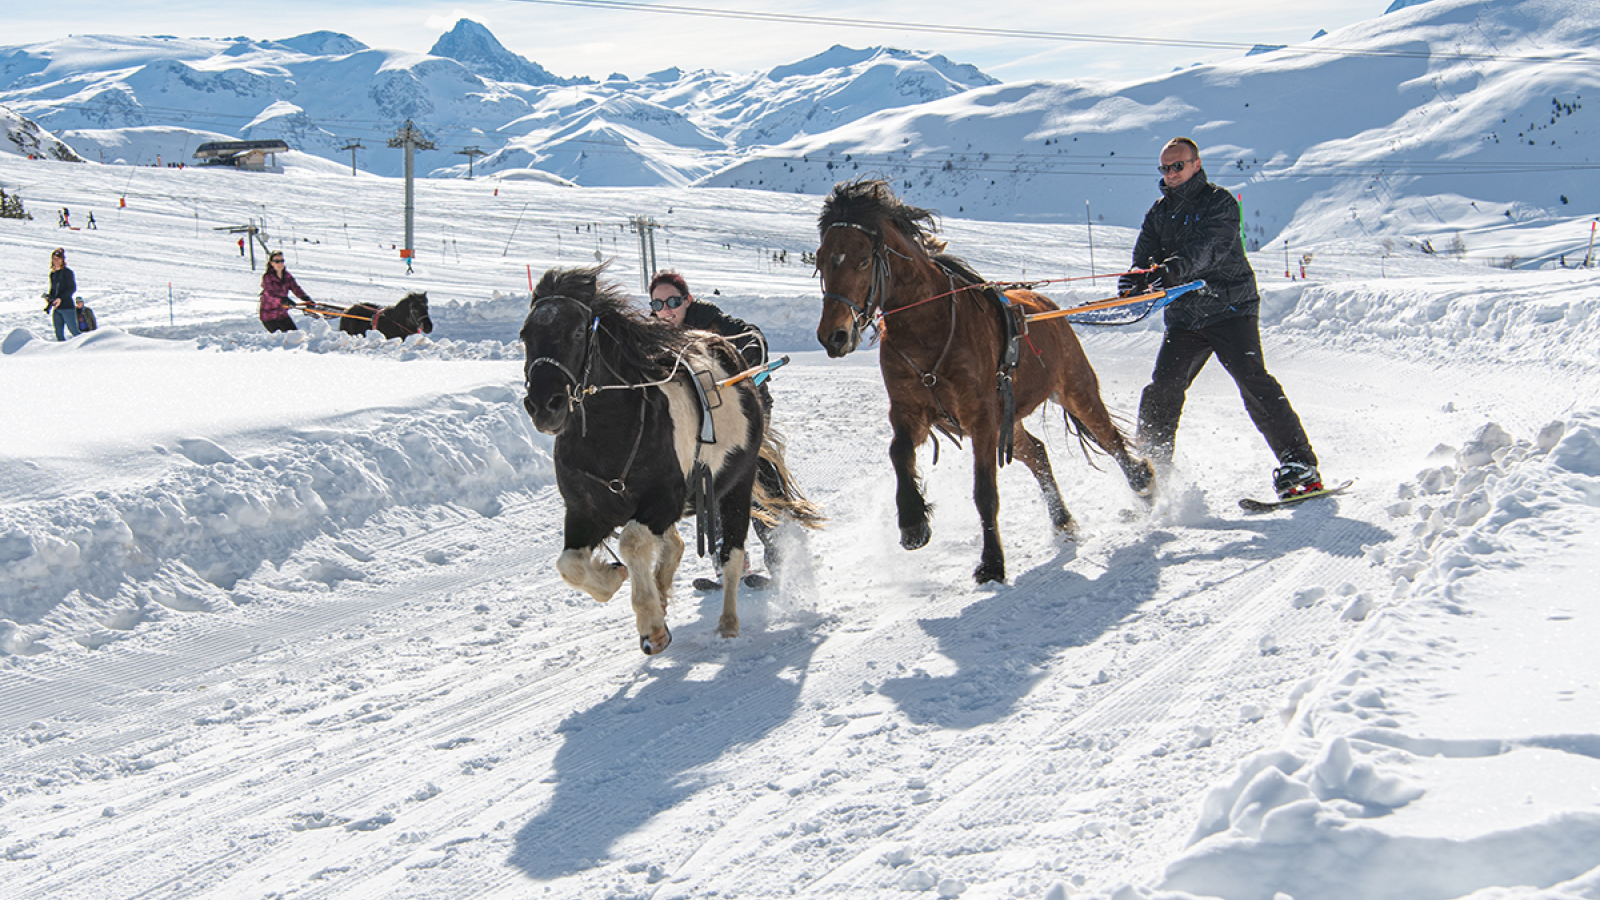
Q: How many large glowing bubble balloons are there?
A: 0